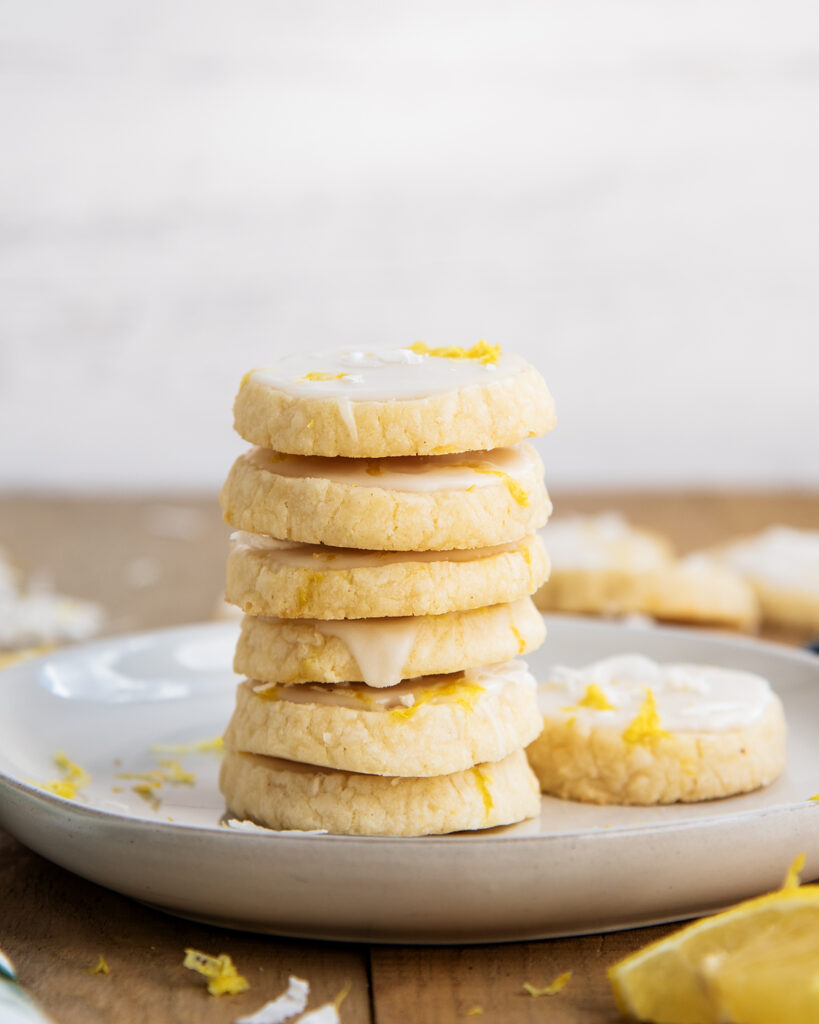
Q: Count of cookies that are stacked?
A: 6